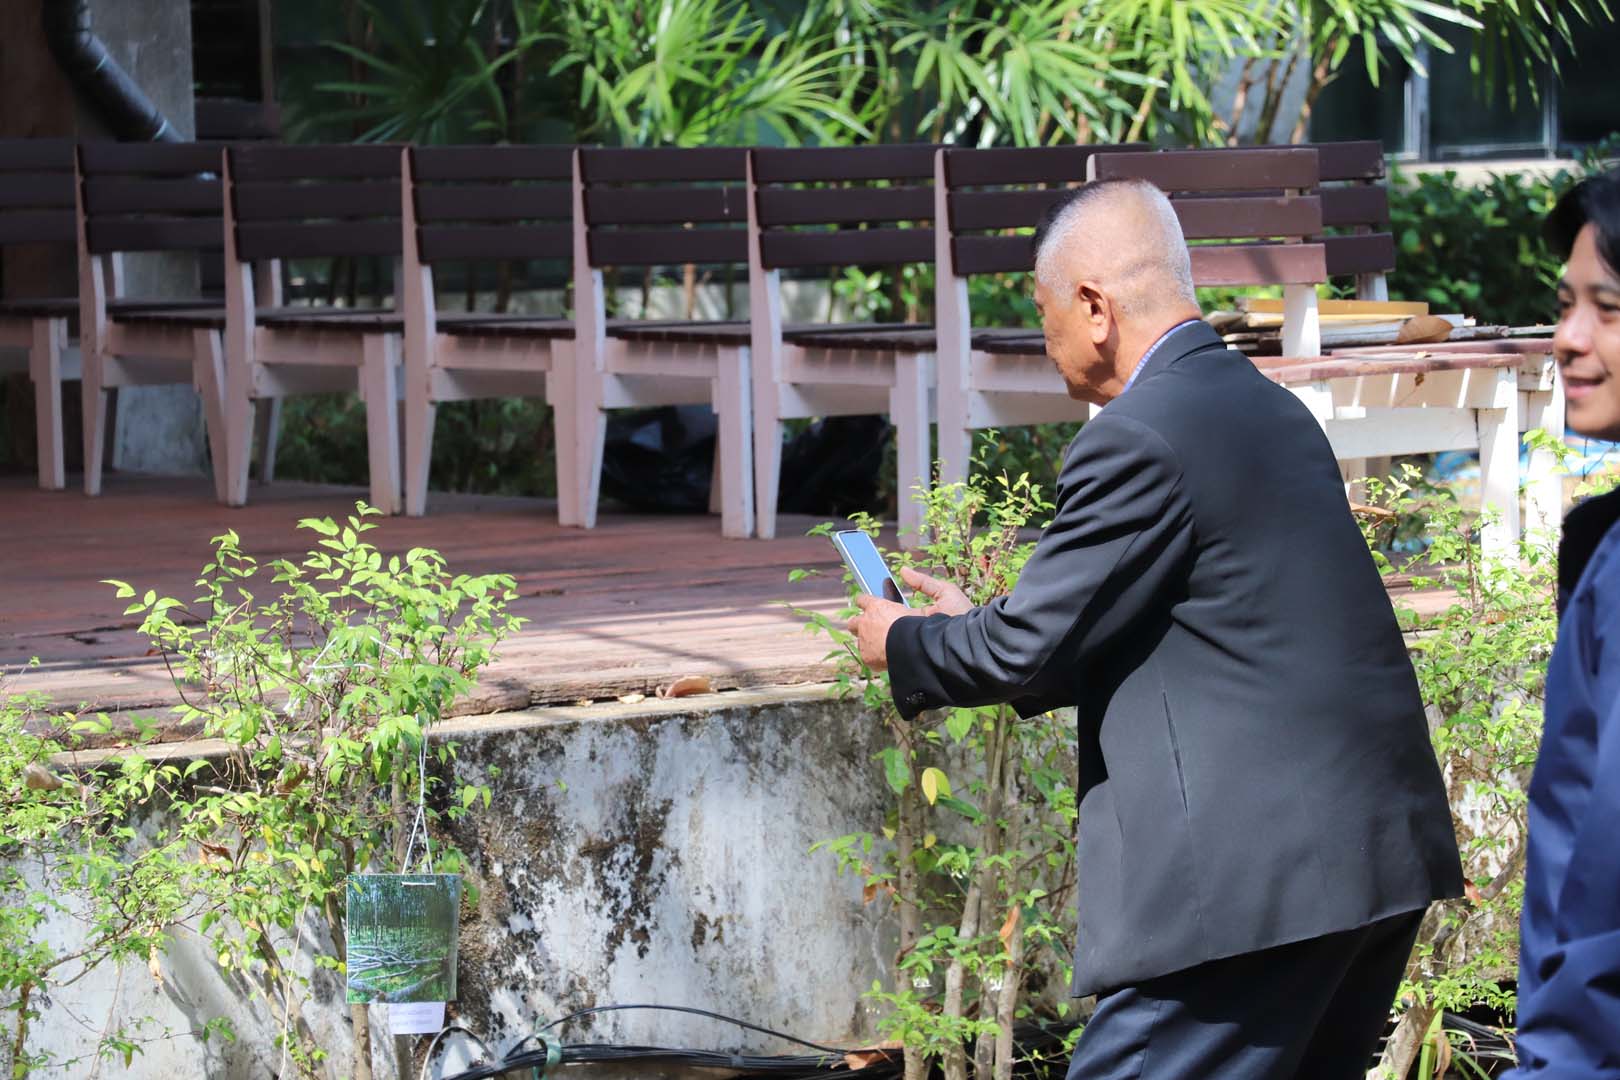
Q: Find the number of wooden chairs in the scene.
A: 9